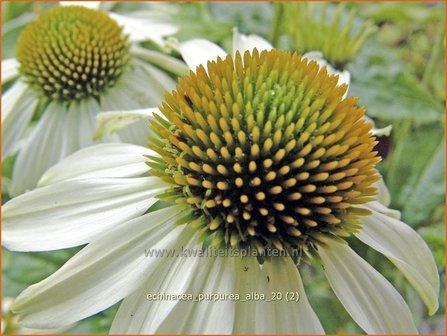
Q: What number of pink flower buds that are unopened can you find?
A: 0